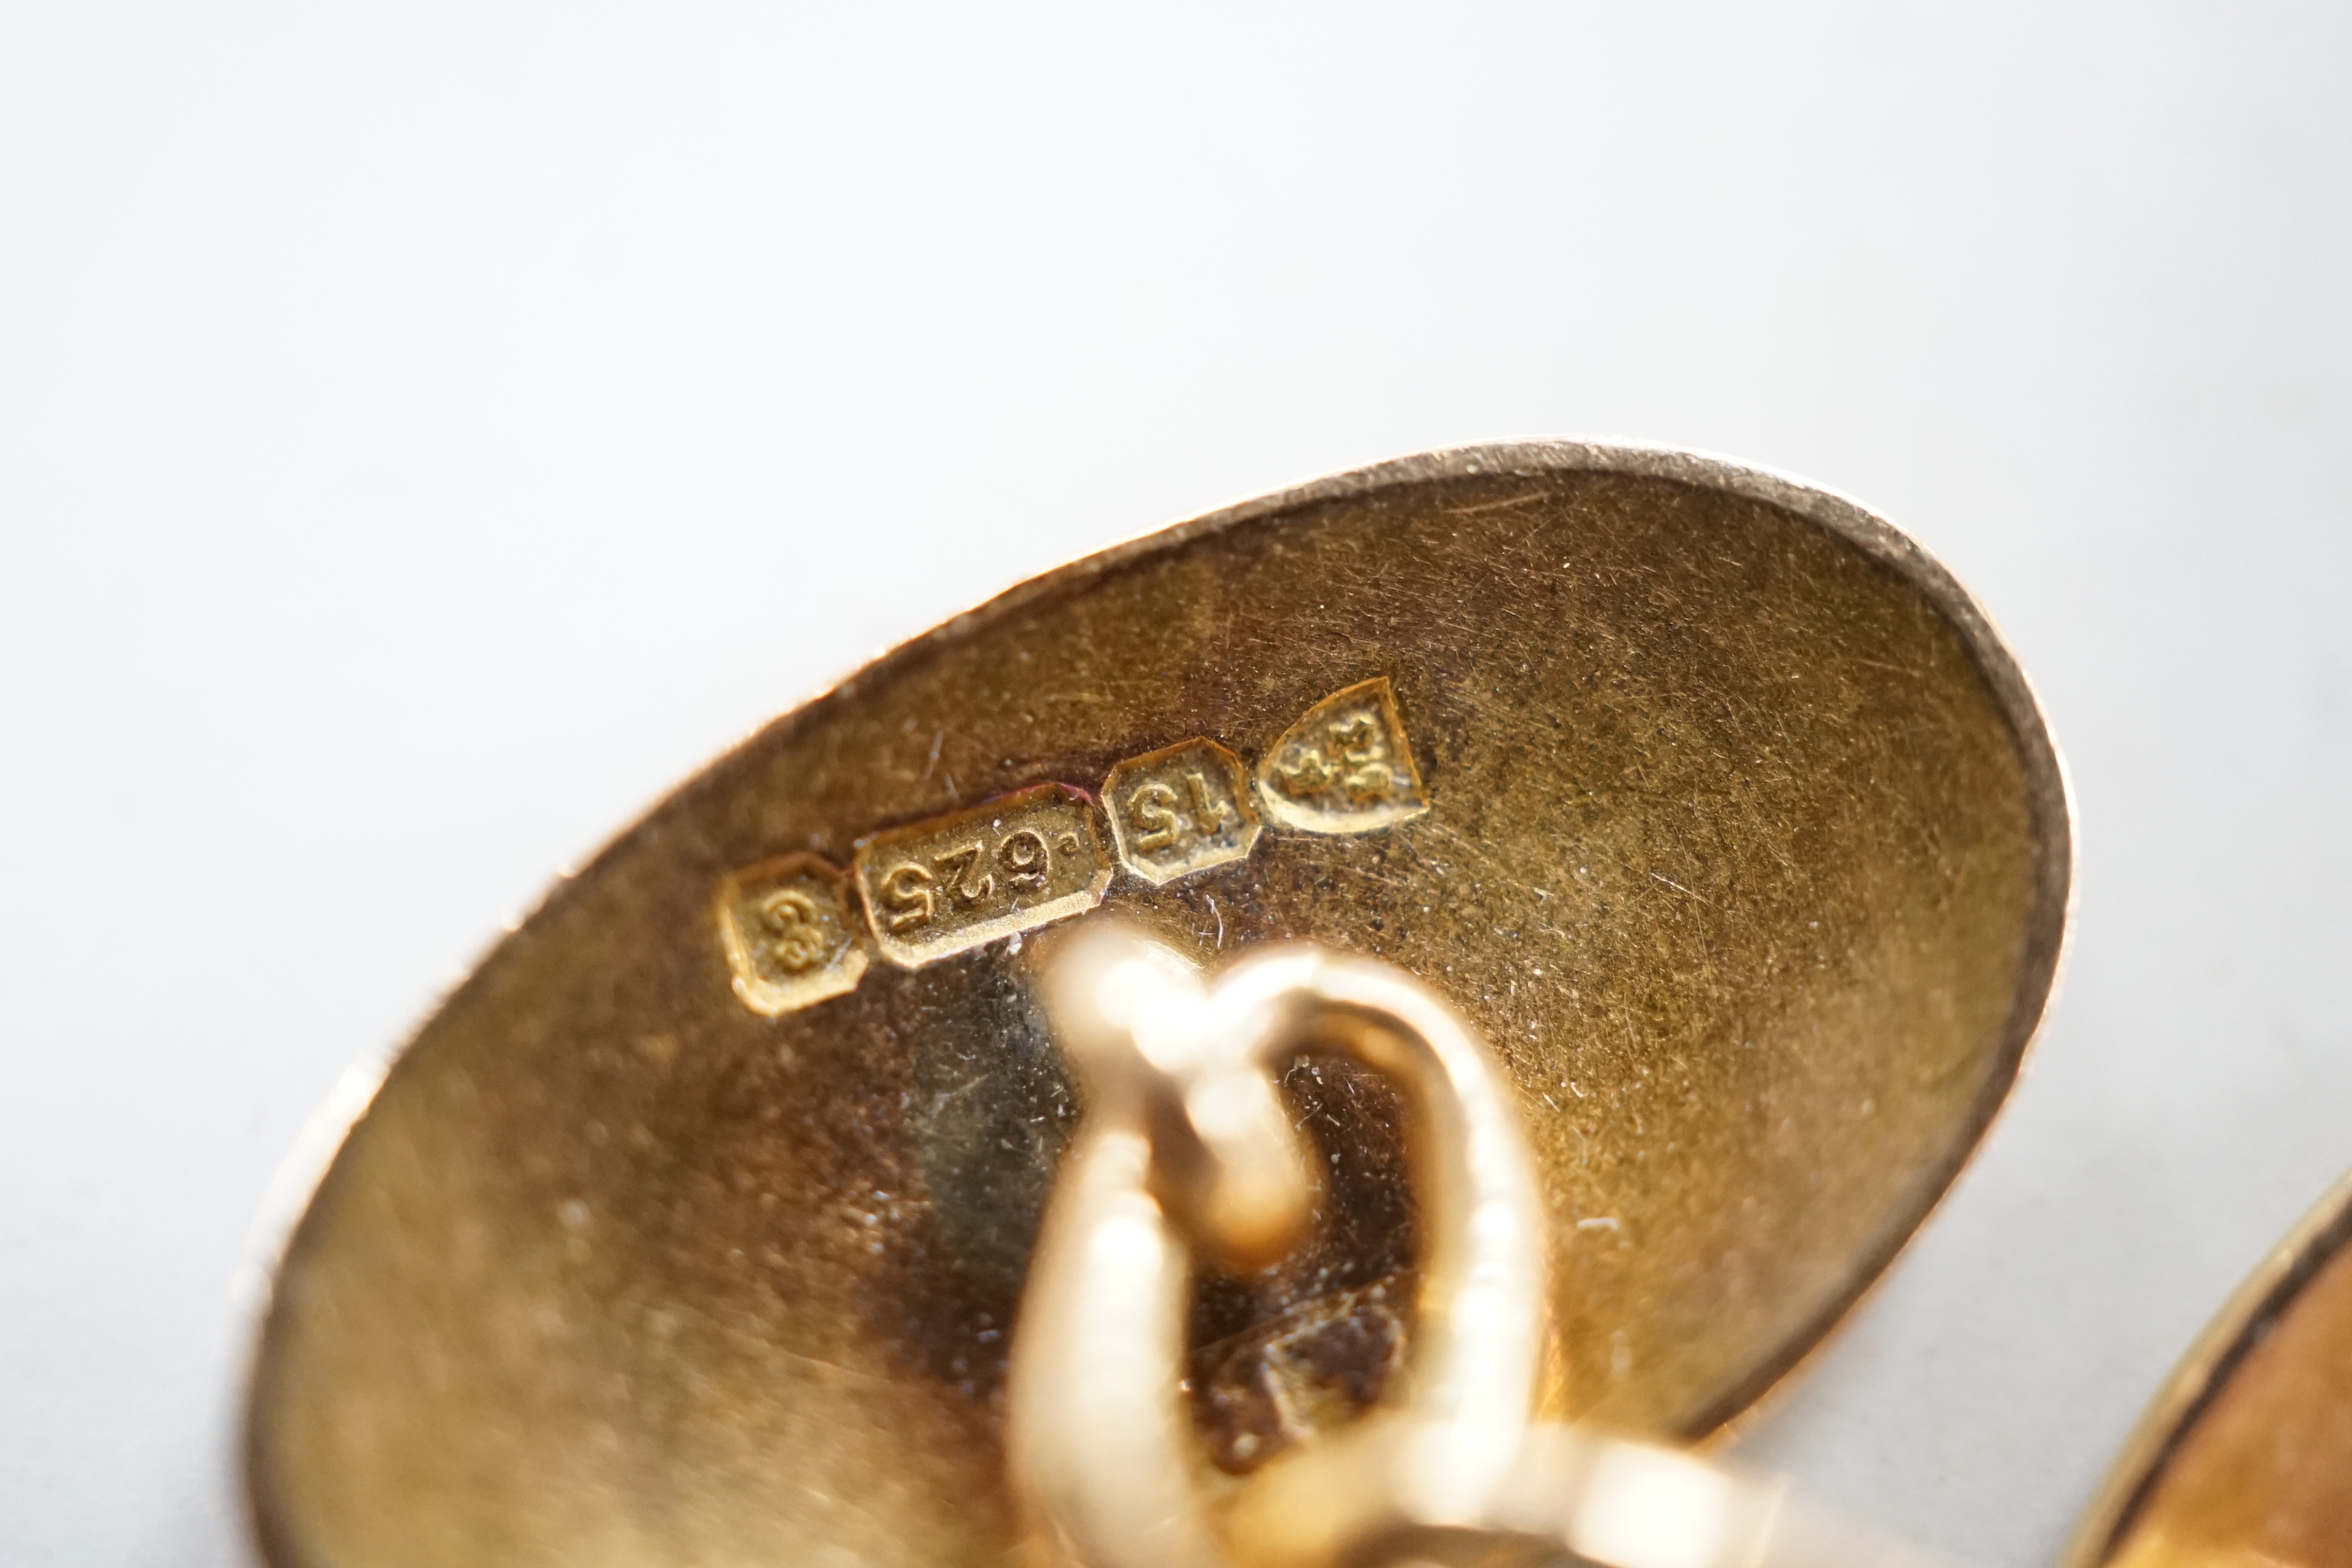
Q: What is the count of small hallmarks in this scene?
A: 4